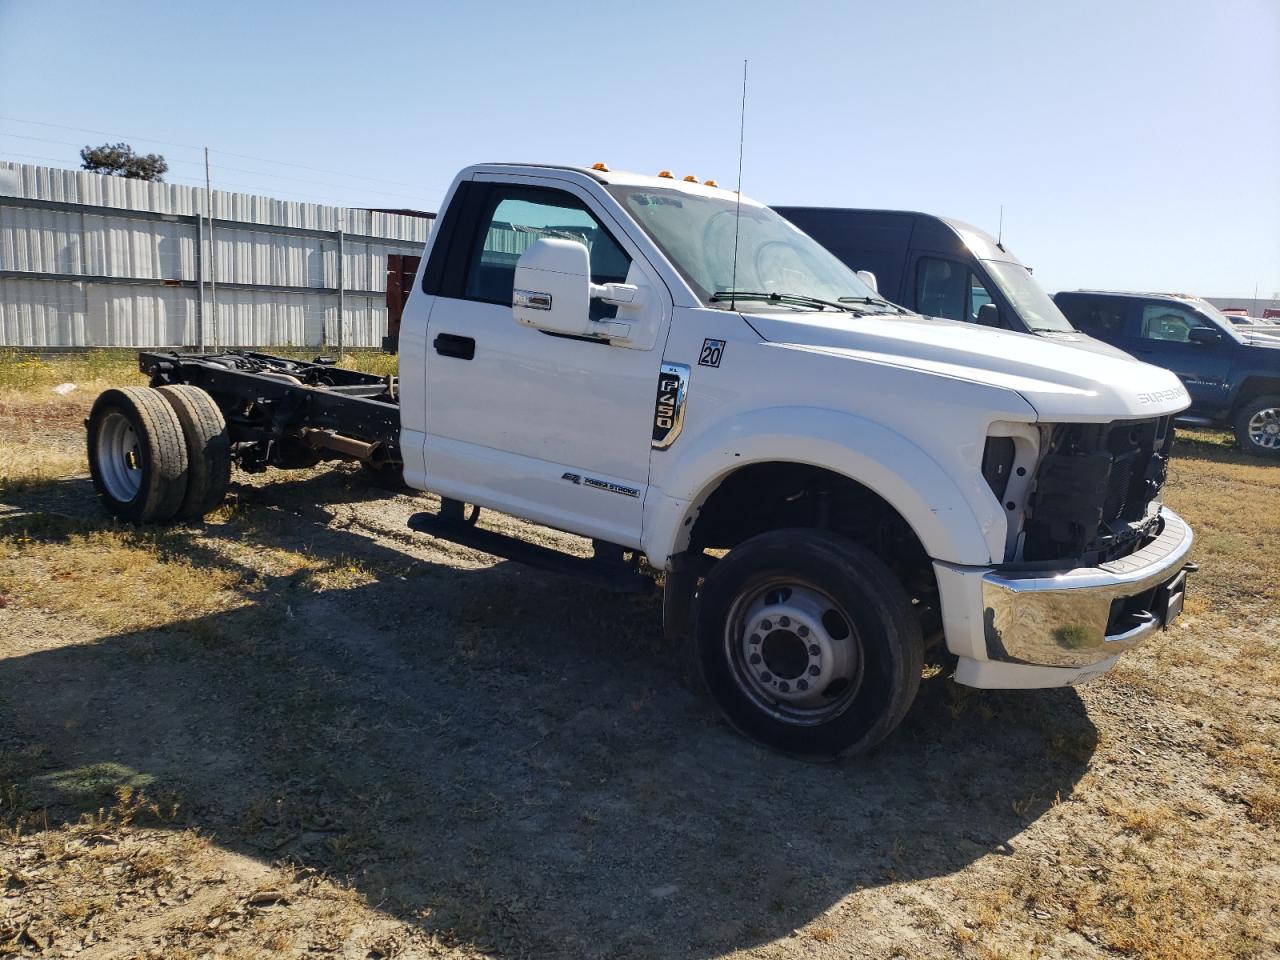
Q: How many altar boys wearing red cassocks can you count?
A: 0